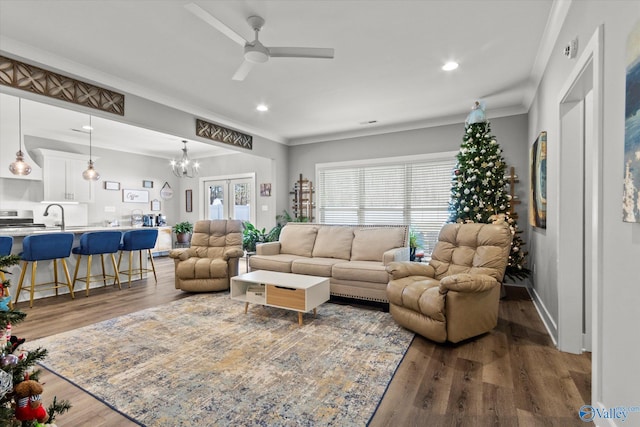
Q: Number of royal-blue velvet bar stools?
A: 4